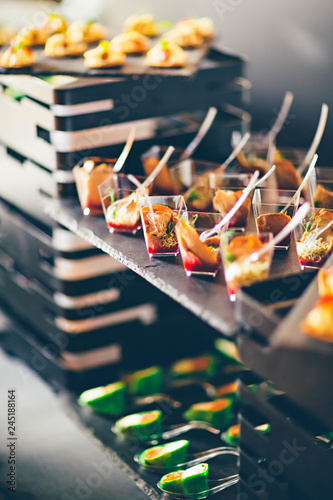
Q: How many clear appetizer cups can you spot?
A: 13